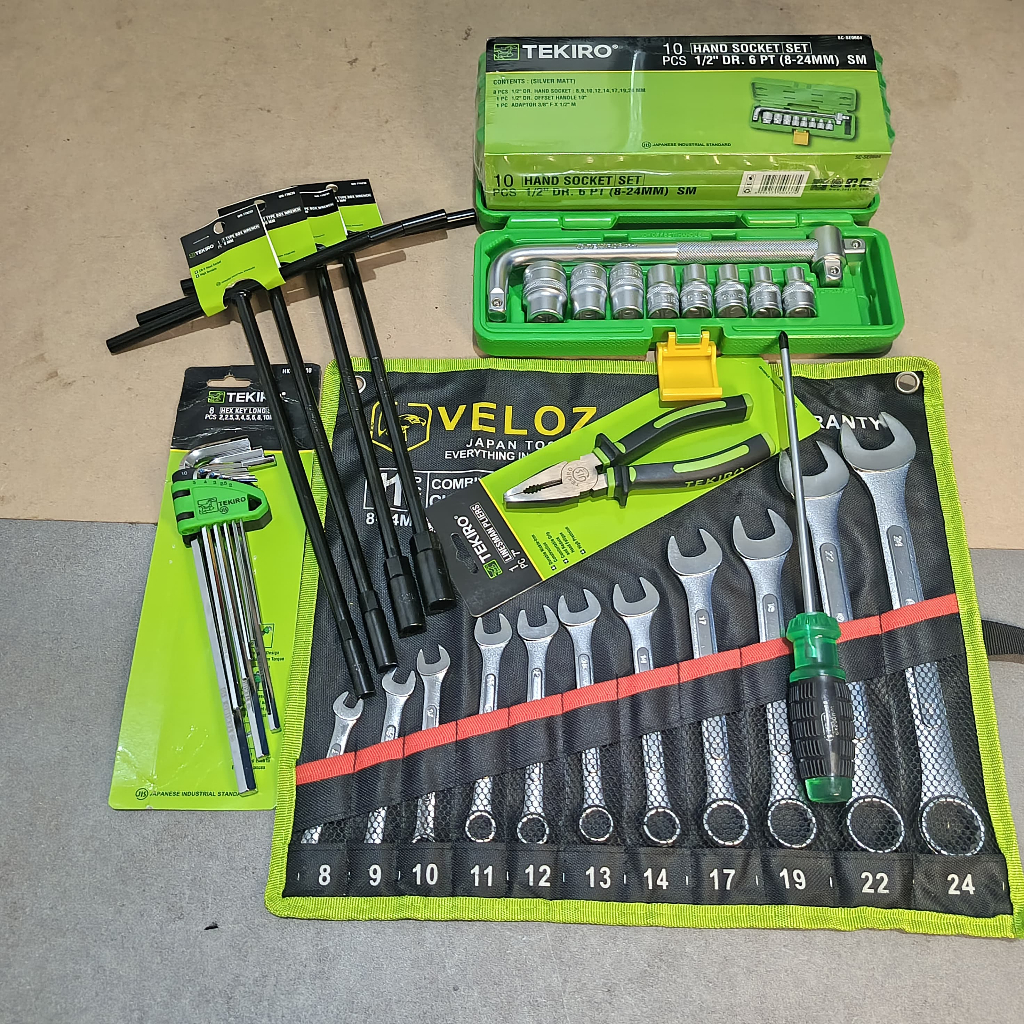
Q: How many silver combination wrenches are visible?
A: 11